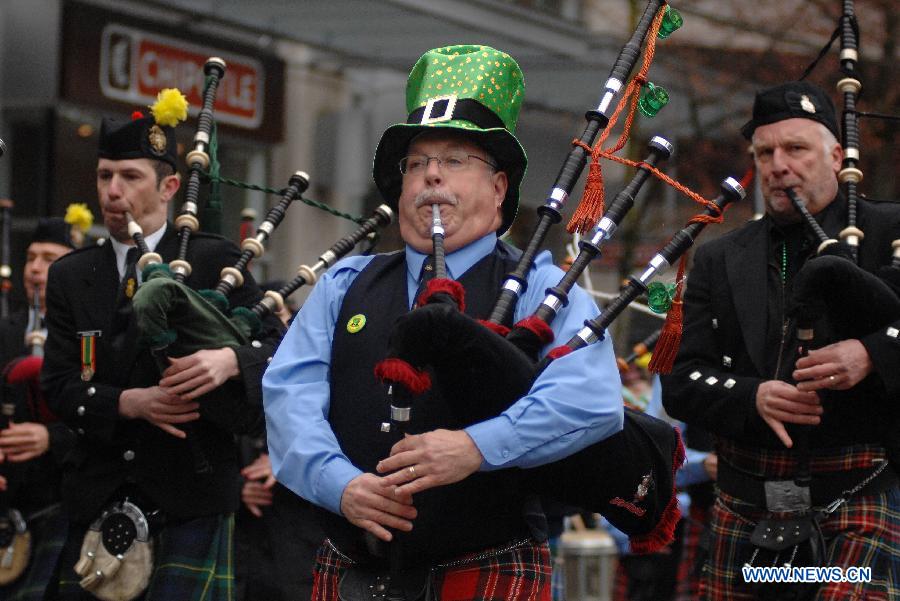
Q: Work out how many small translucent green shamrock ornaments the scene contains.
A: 3